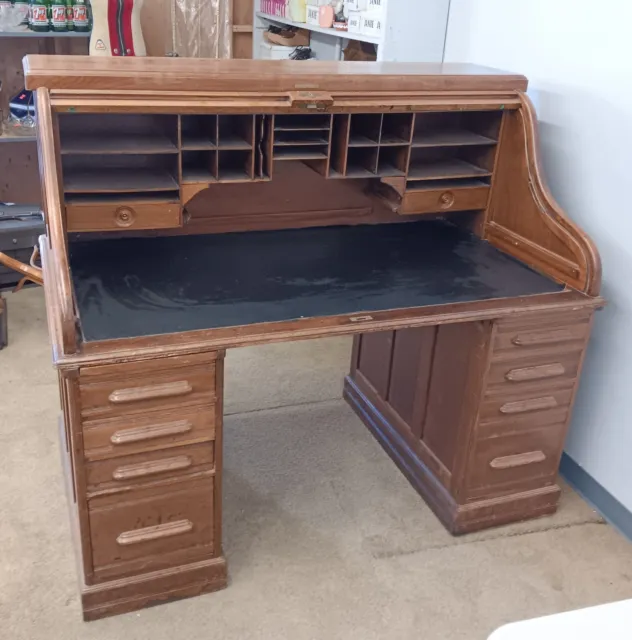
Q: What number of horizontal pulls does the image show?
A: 8